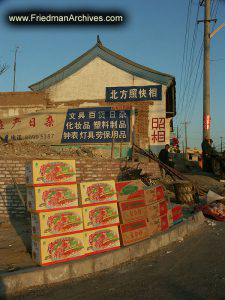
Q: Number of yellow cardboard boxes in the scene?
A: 7